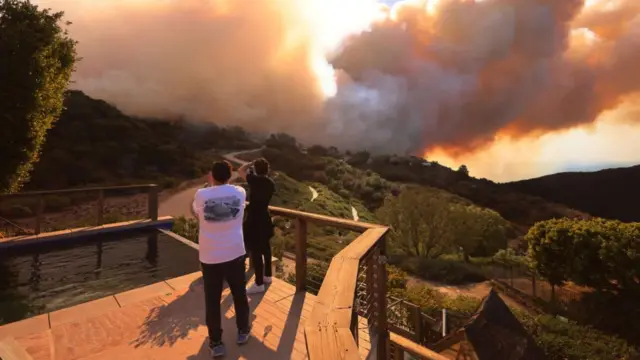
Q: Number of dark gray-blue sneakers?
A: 2